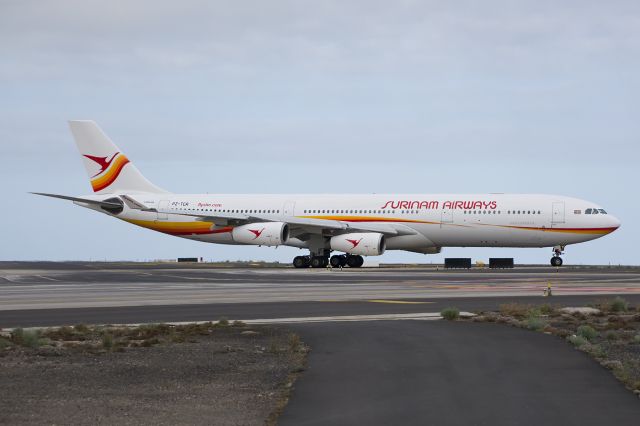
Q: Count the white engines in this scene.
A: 2